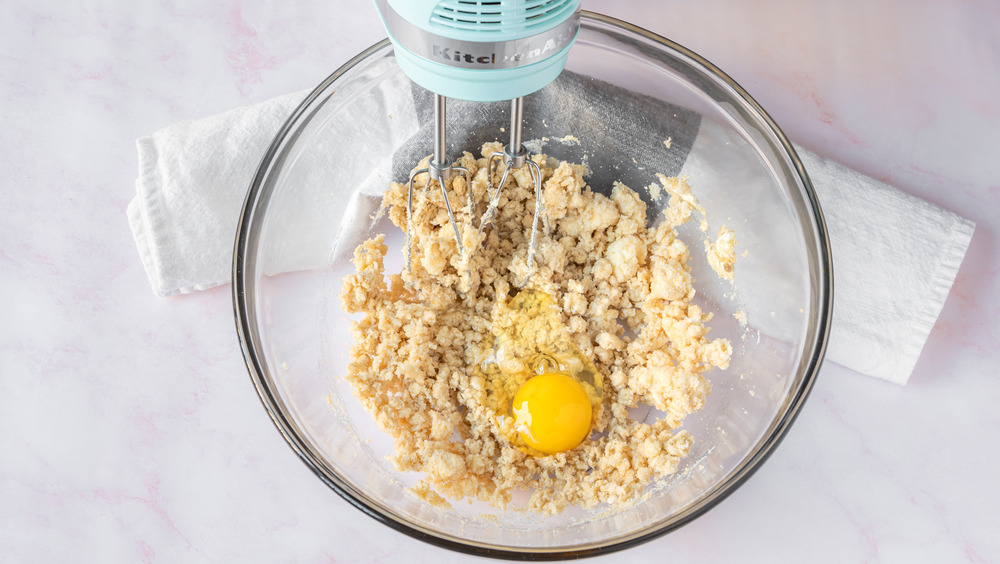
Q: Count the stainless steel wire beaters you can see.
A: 2